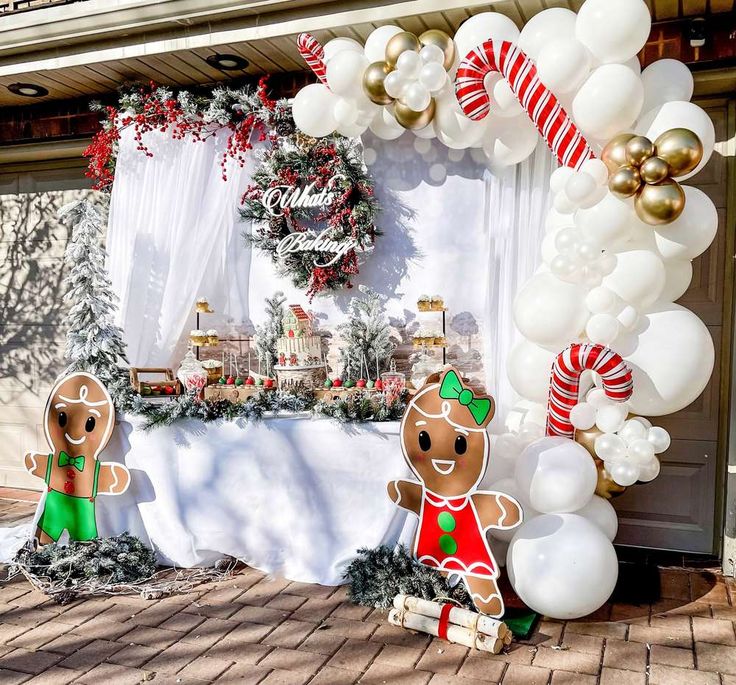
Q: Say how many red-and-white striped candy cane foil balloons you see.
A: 3